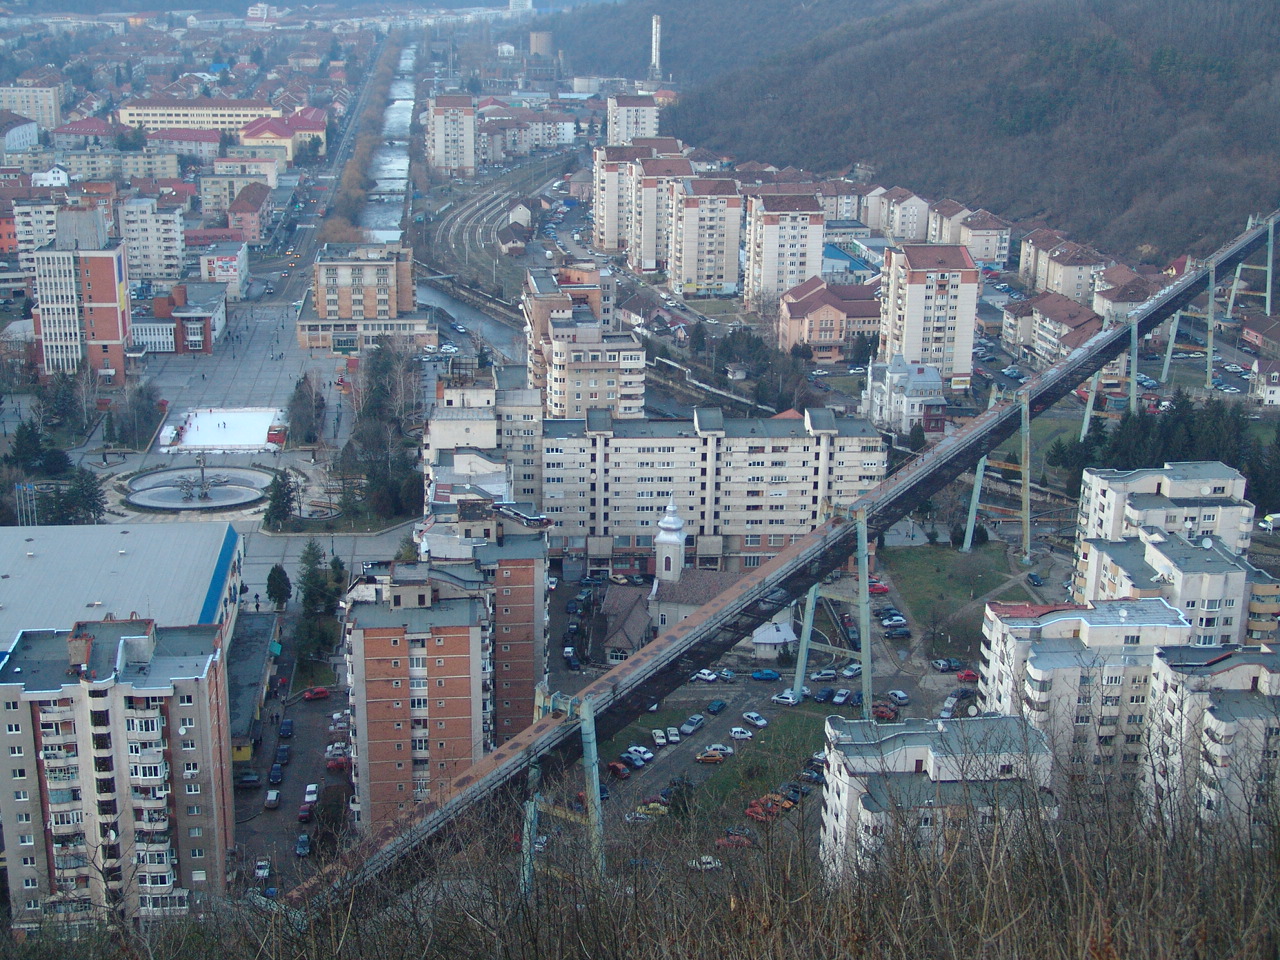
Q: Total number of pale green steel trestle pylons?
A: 6